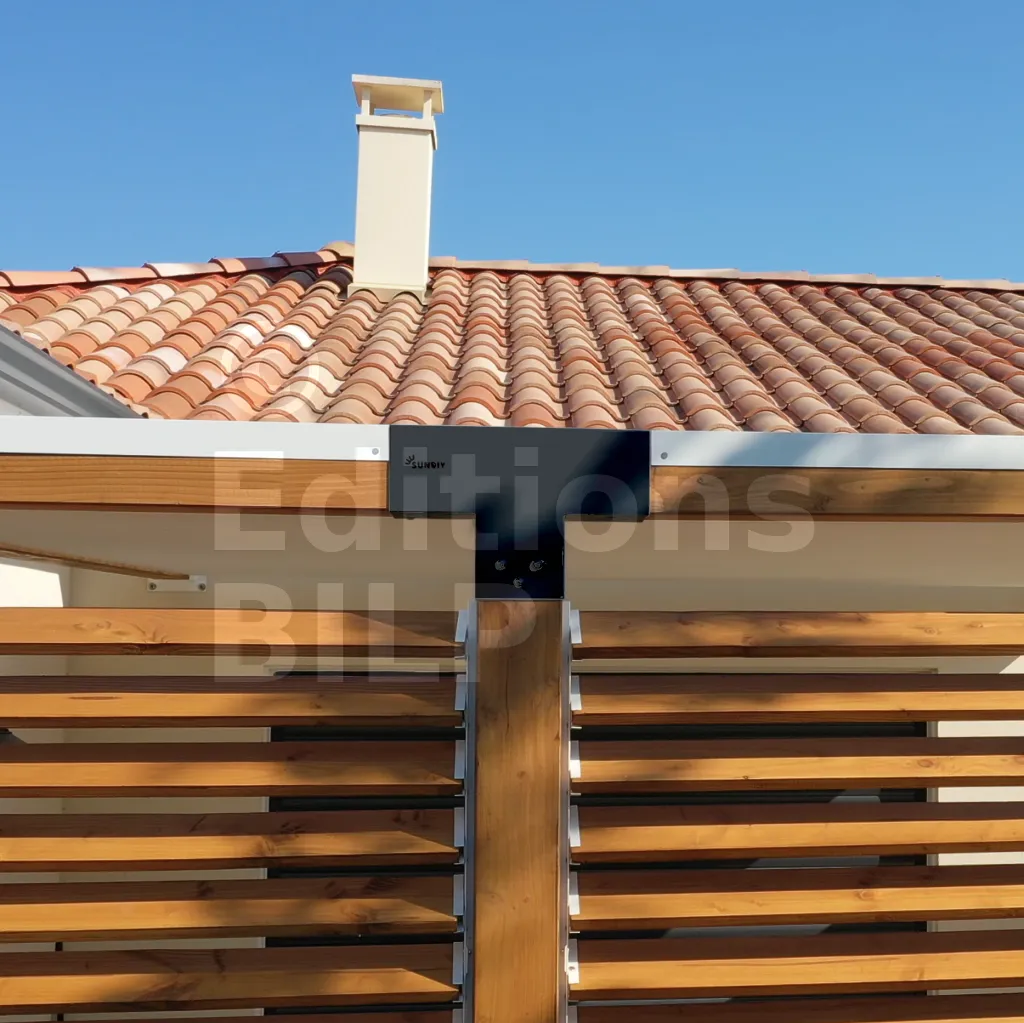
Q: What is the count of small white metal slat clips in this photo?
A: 14